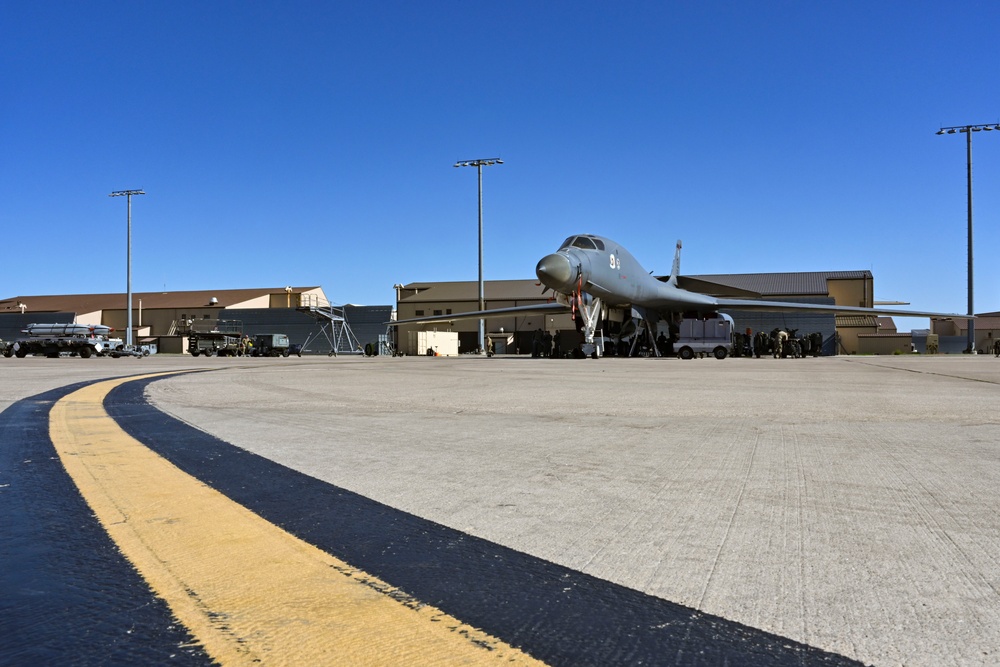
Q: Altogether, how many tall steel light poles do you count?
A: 3